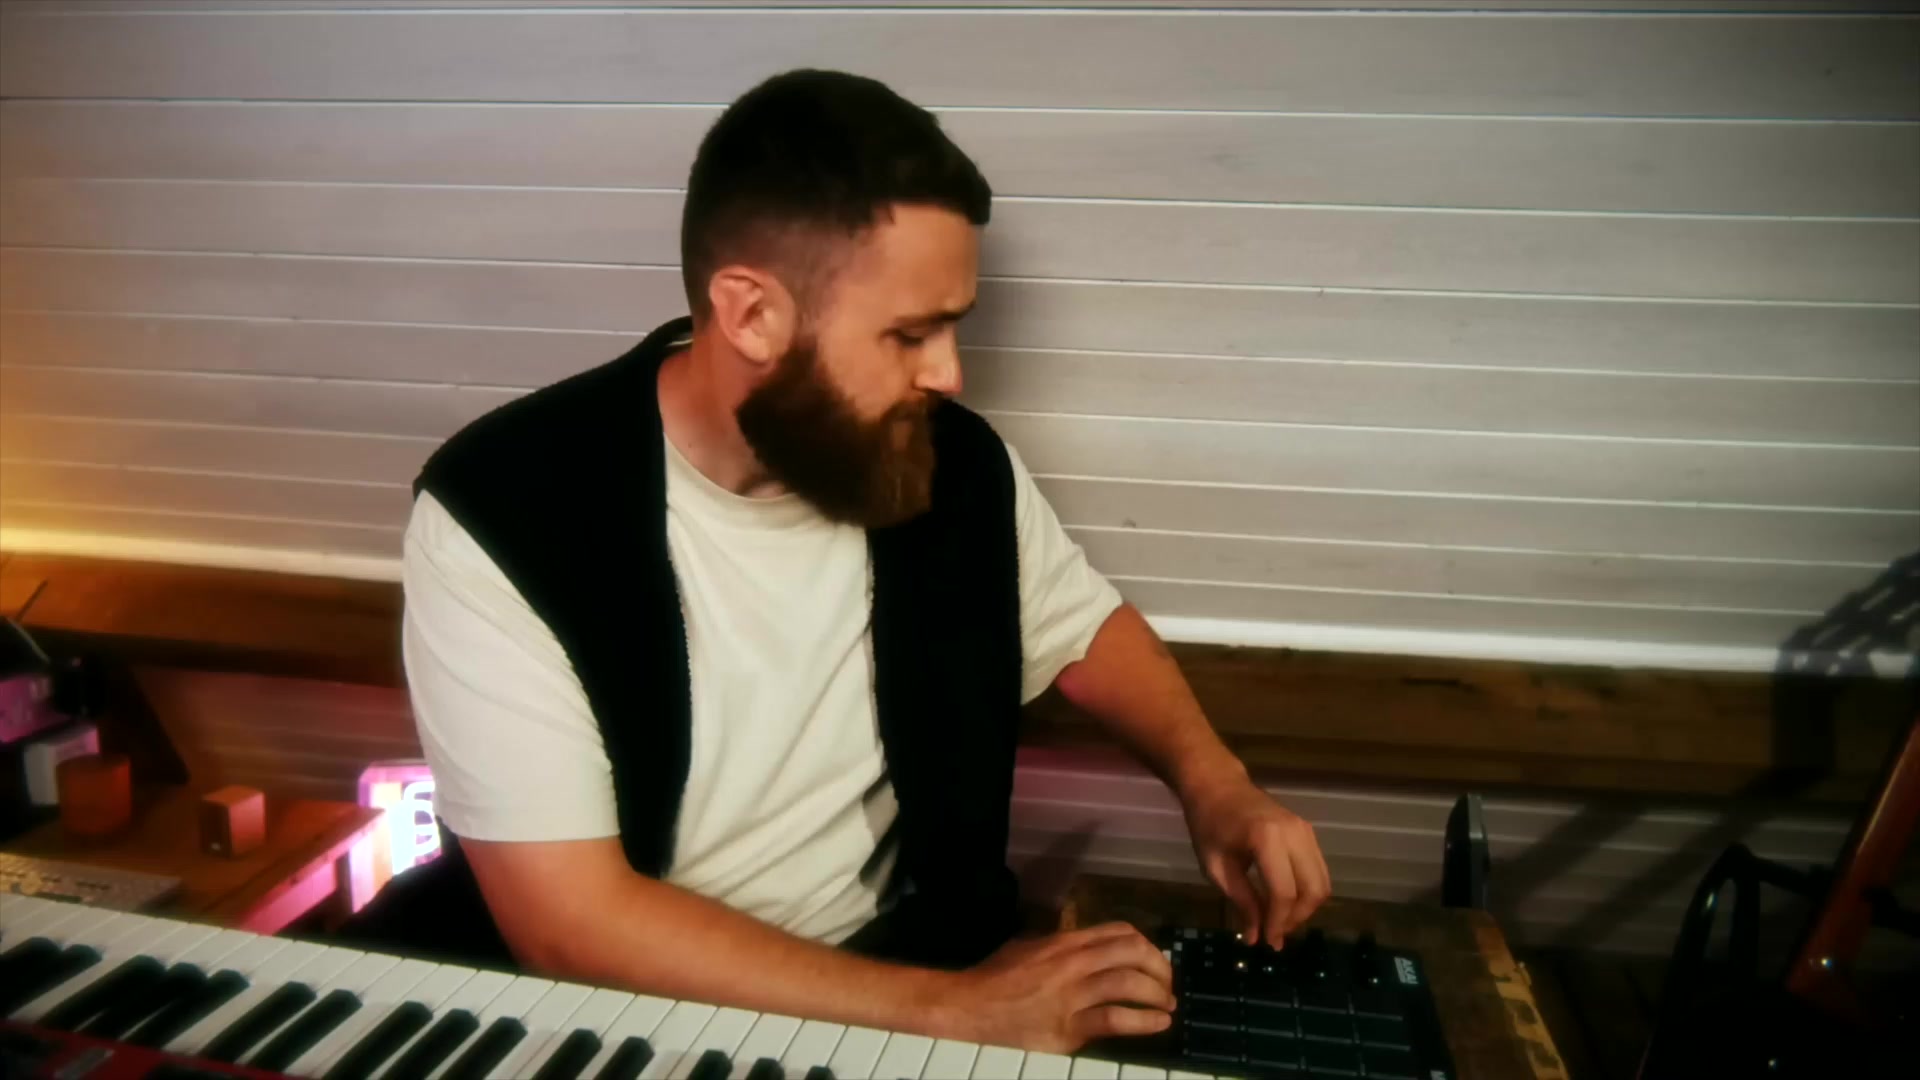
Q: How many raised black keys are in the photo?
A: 15